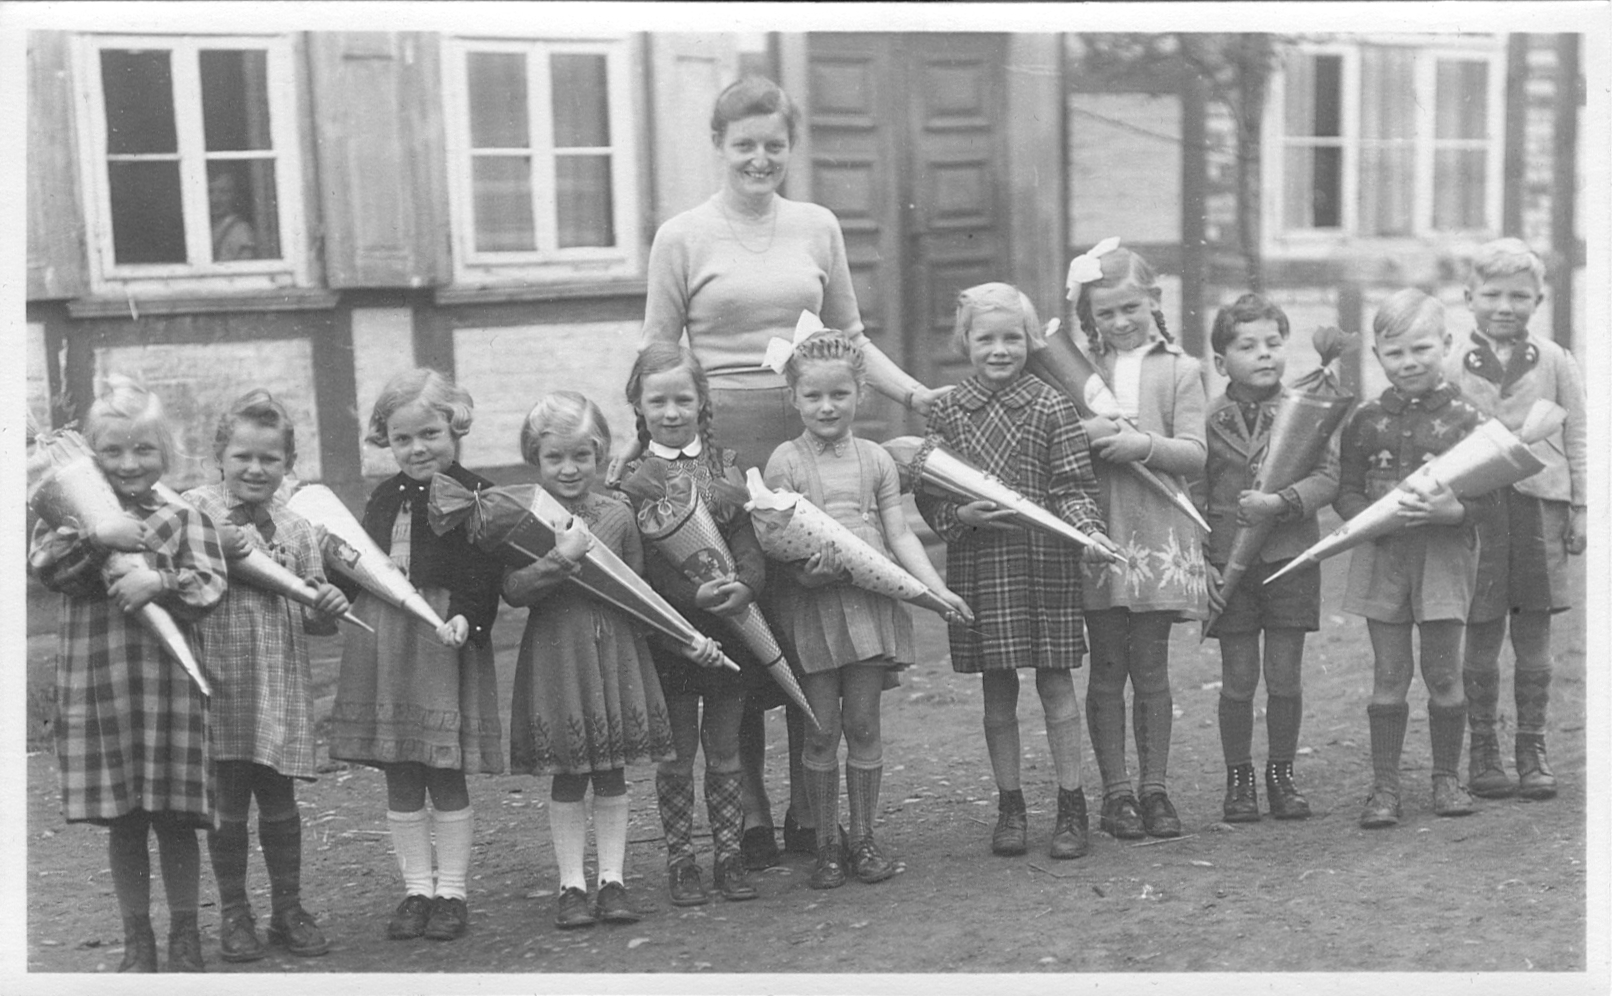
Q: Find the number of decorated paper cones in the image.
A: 10